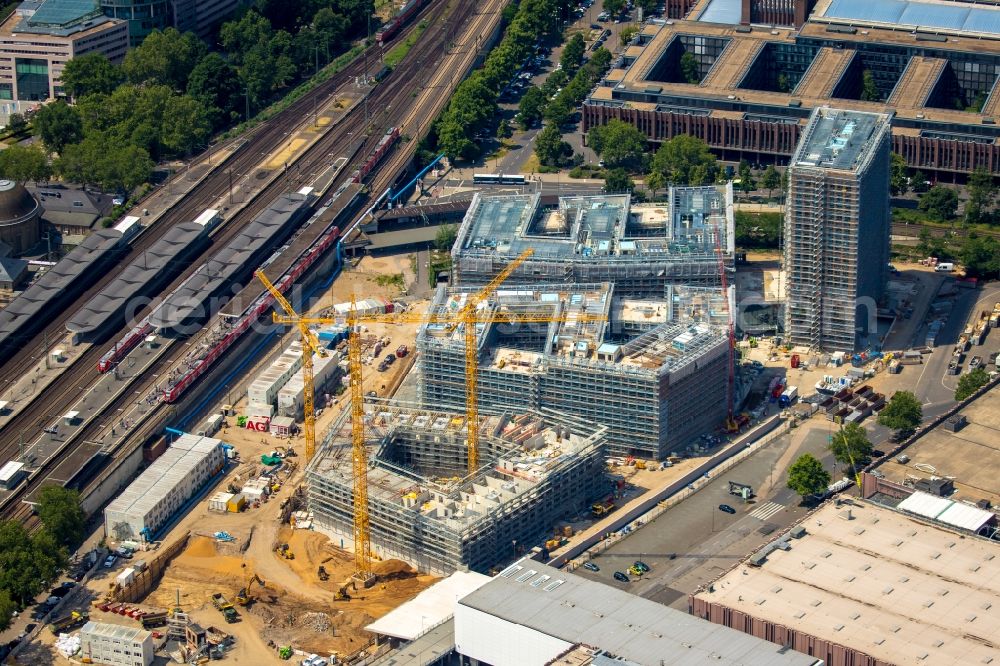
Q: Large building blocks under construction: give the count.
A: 4